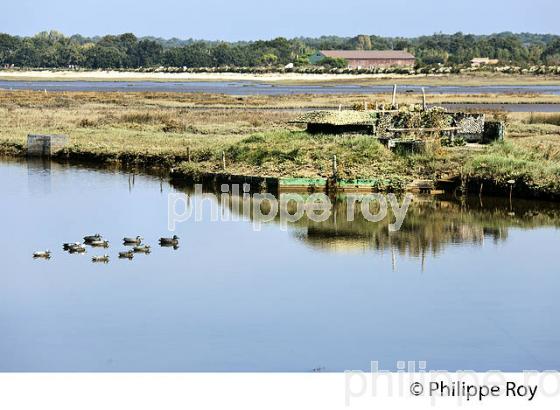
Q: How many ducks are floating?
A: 10